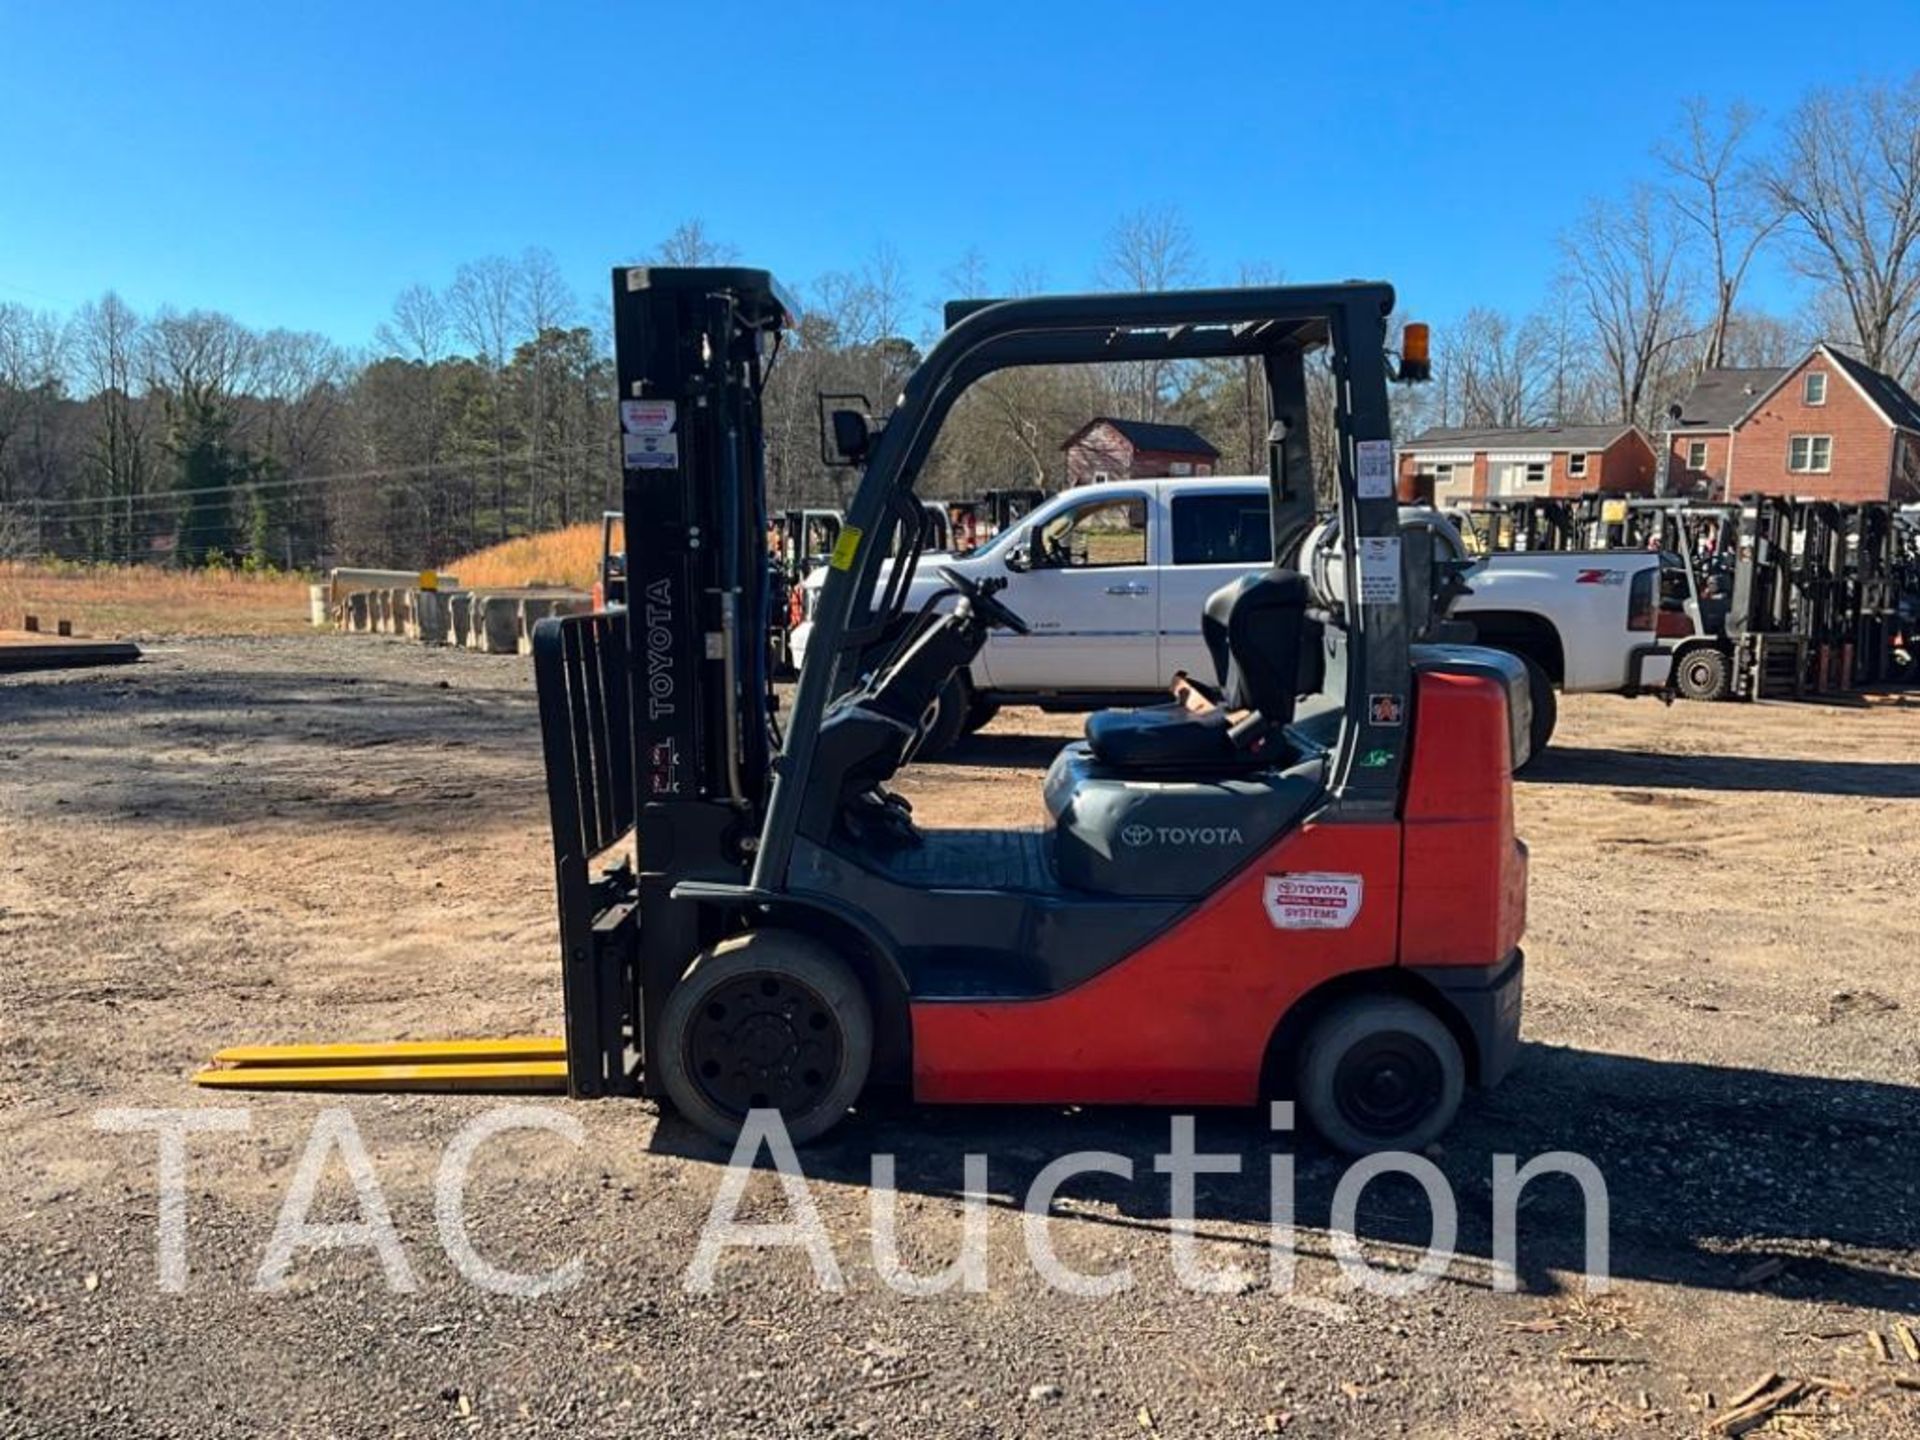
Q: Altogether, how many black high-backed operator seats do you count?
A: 1